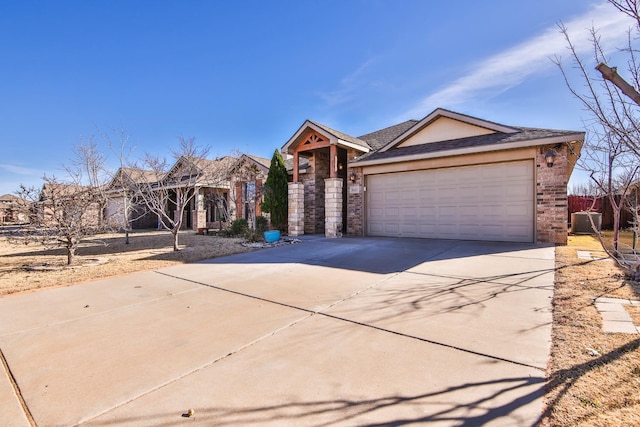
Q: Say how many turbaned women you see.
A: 0